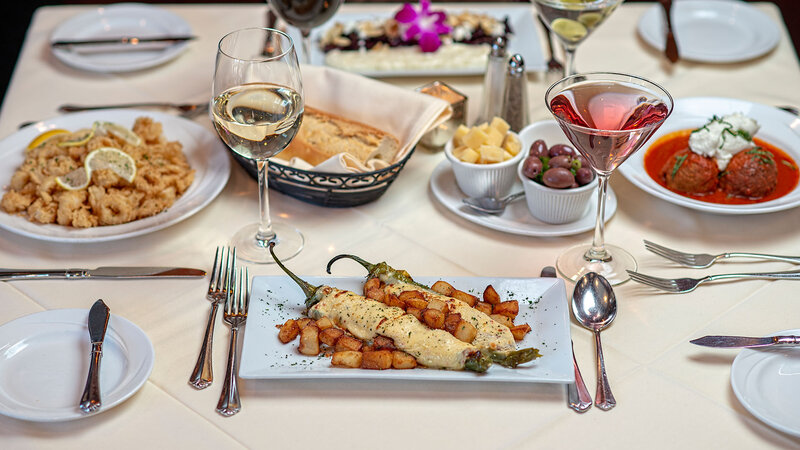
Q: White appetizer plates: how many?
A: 4